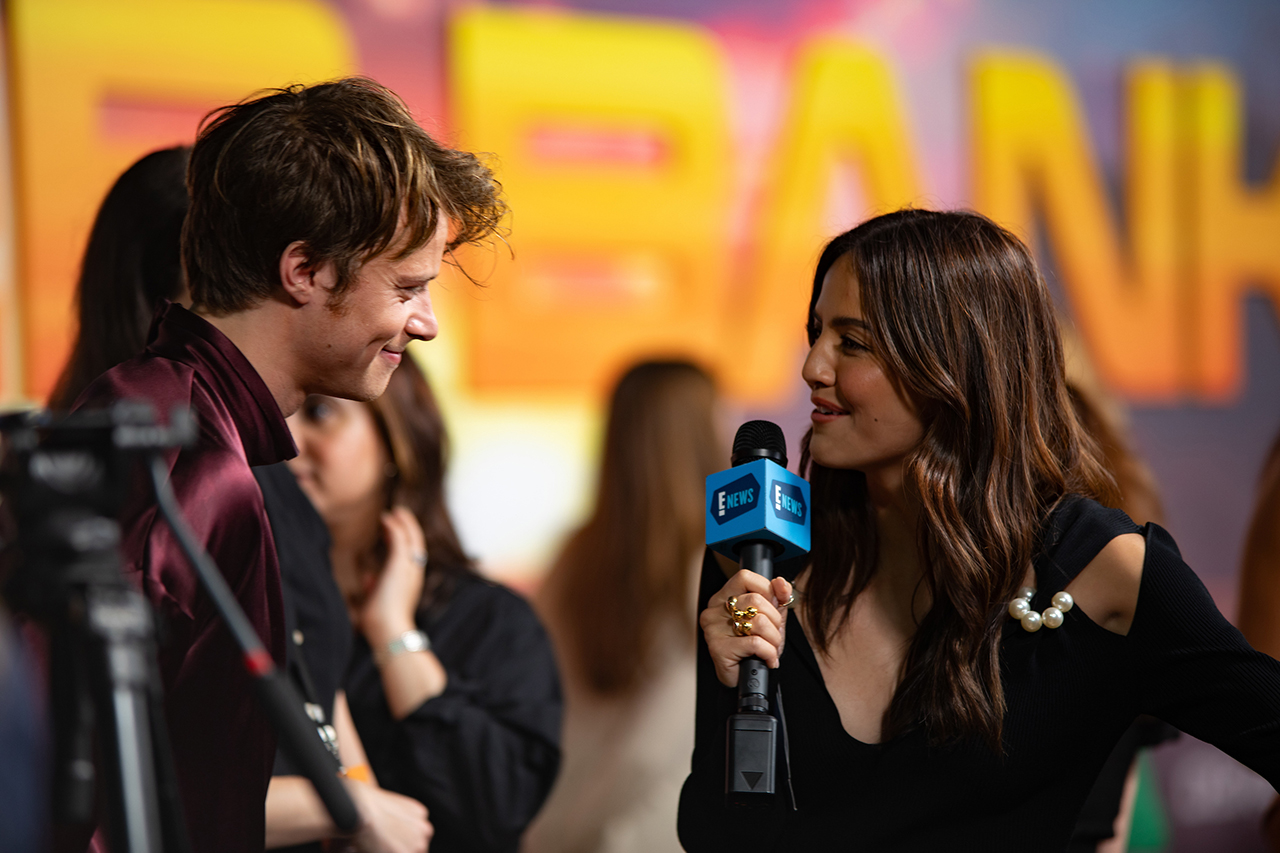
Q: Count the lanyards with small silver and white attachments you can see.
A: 1